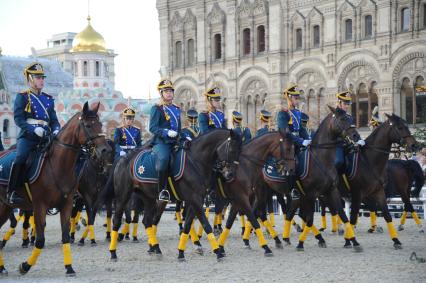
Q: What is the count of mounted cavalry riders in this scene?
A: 11